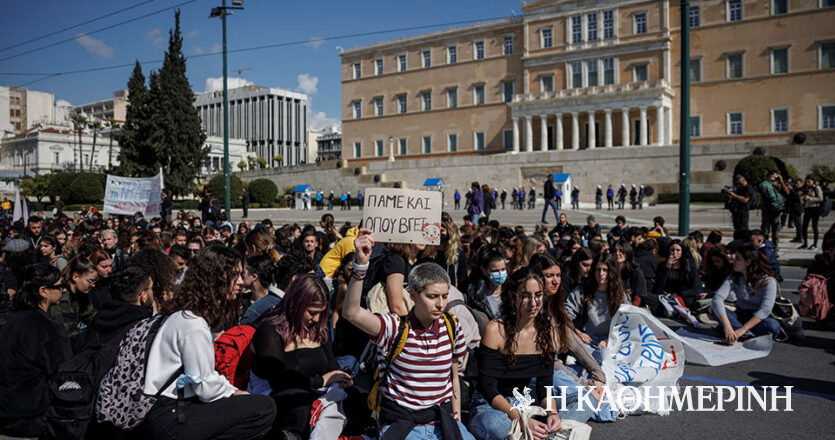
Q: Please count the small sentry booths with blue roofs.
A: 3